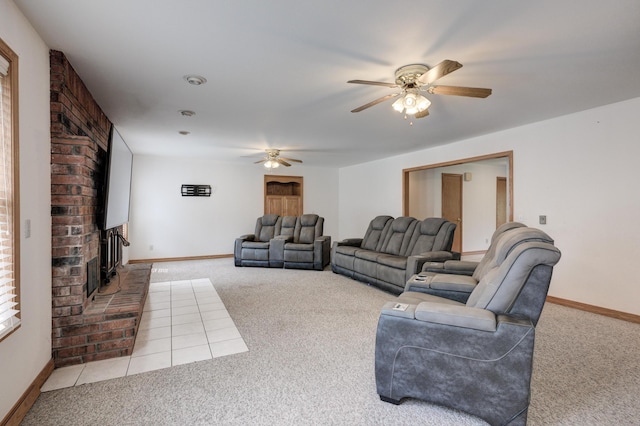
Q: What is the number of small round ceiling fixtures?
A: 3